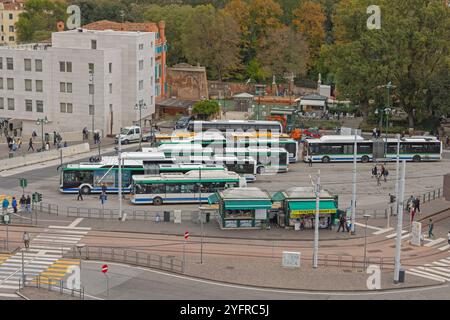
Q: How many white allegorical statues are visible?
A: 3